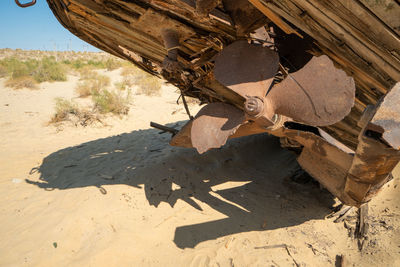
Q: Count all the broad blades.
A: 3